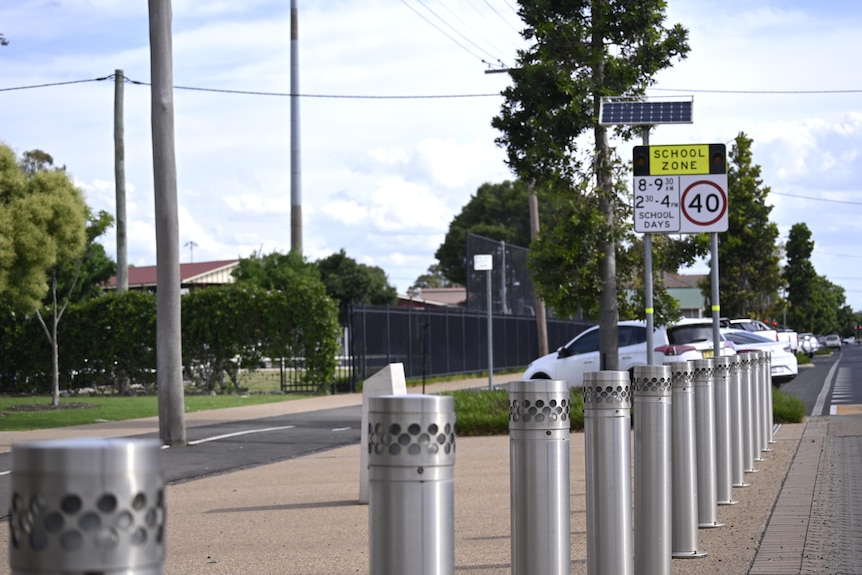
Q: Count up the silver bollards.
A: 13